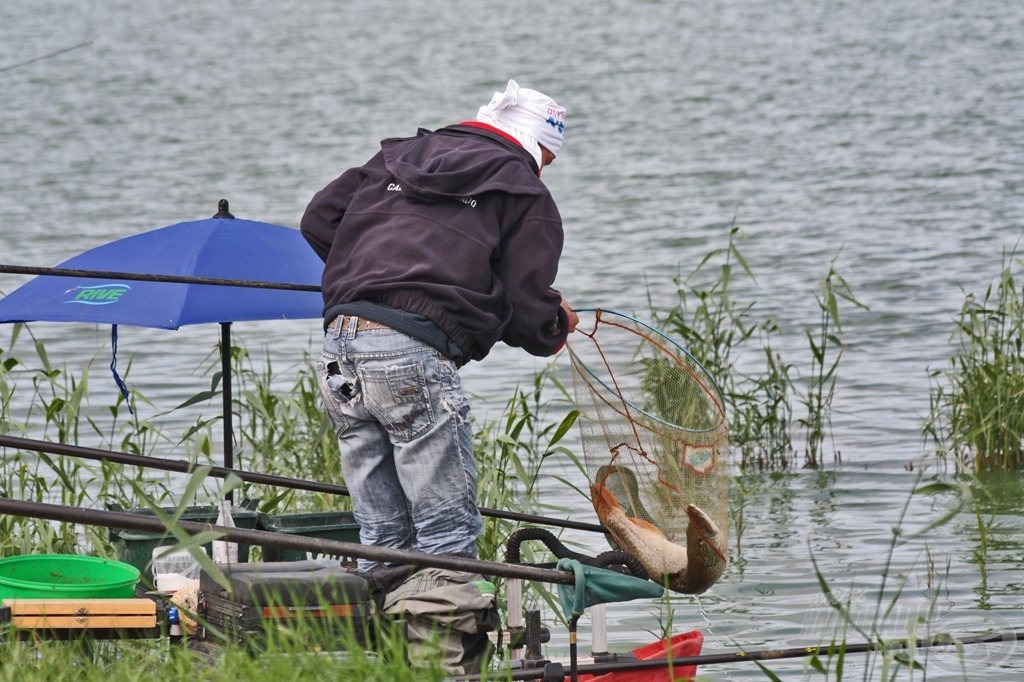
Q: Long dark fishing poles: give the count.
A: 4